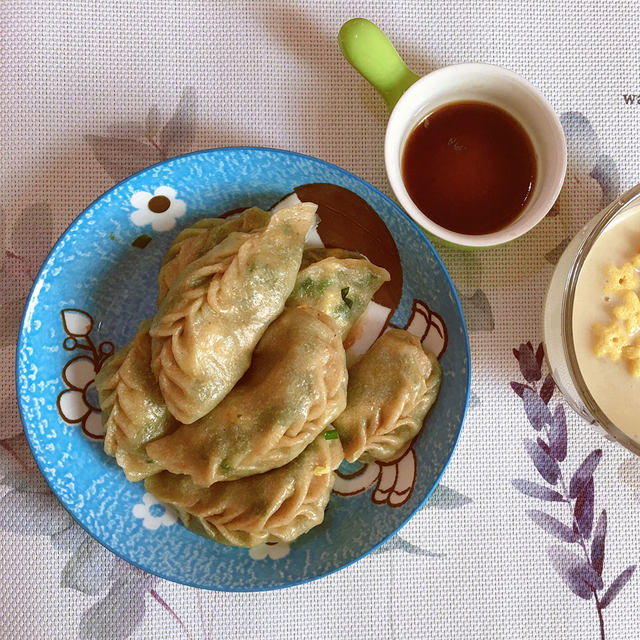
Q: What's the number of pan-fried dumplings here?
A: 7